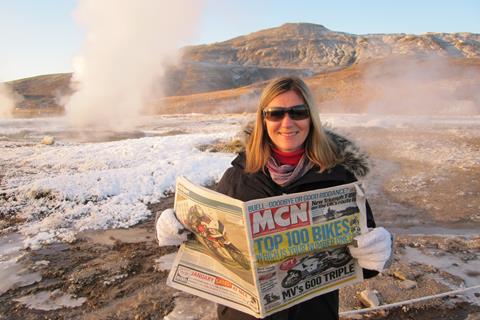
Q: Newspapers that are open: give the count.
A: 1